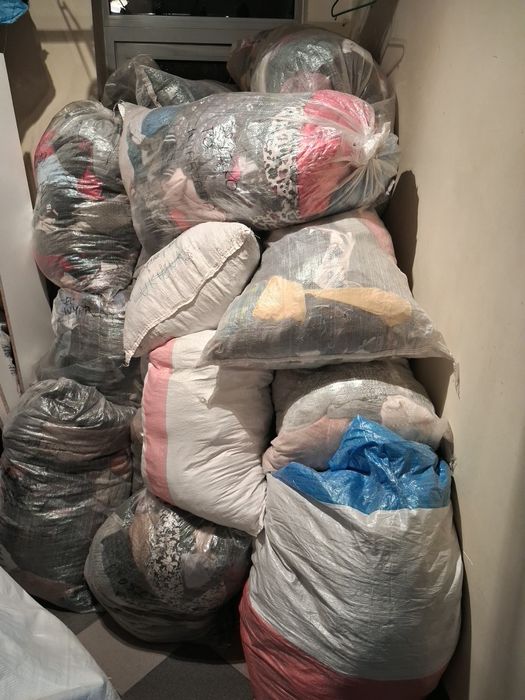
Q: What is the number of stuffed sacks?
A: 12